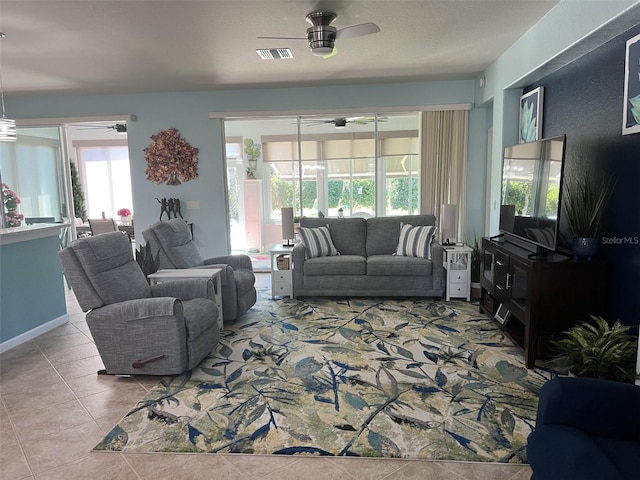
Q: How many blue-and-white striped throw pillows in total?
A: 2